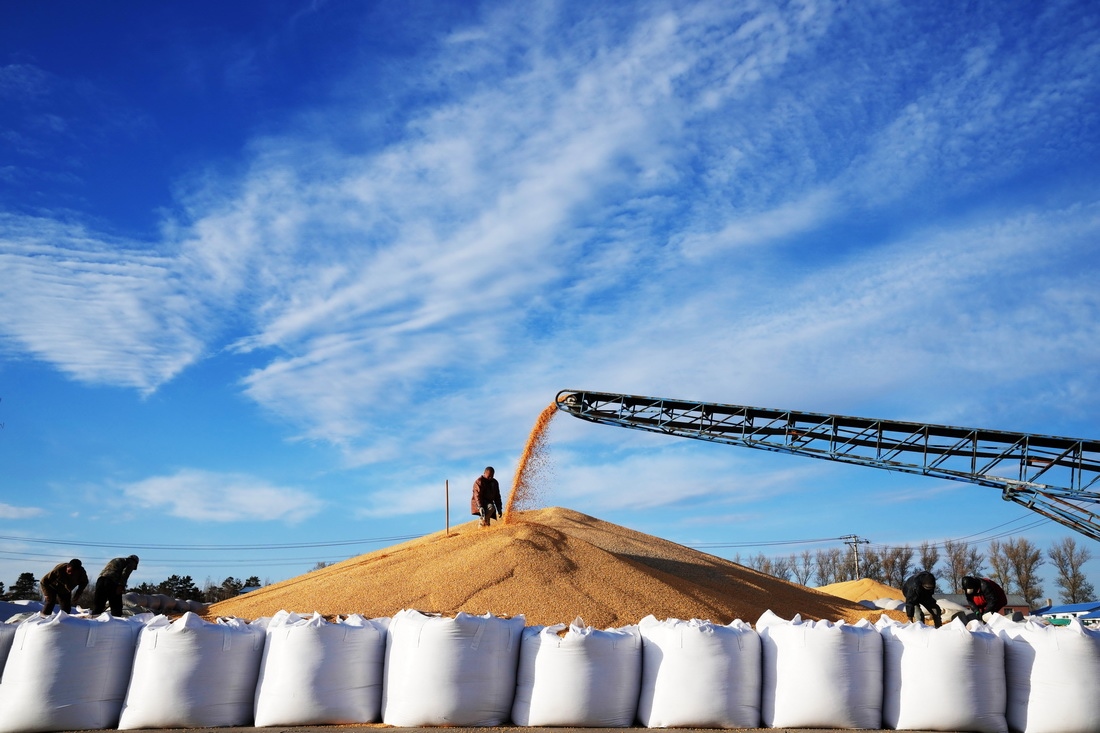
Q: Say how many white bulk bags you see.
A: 10